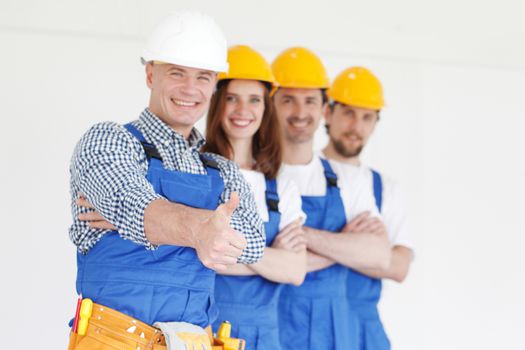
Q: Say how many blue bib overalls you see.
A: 4